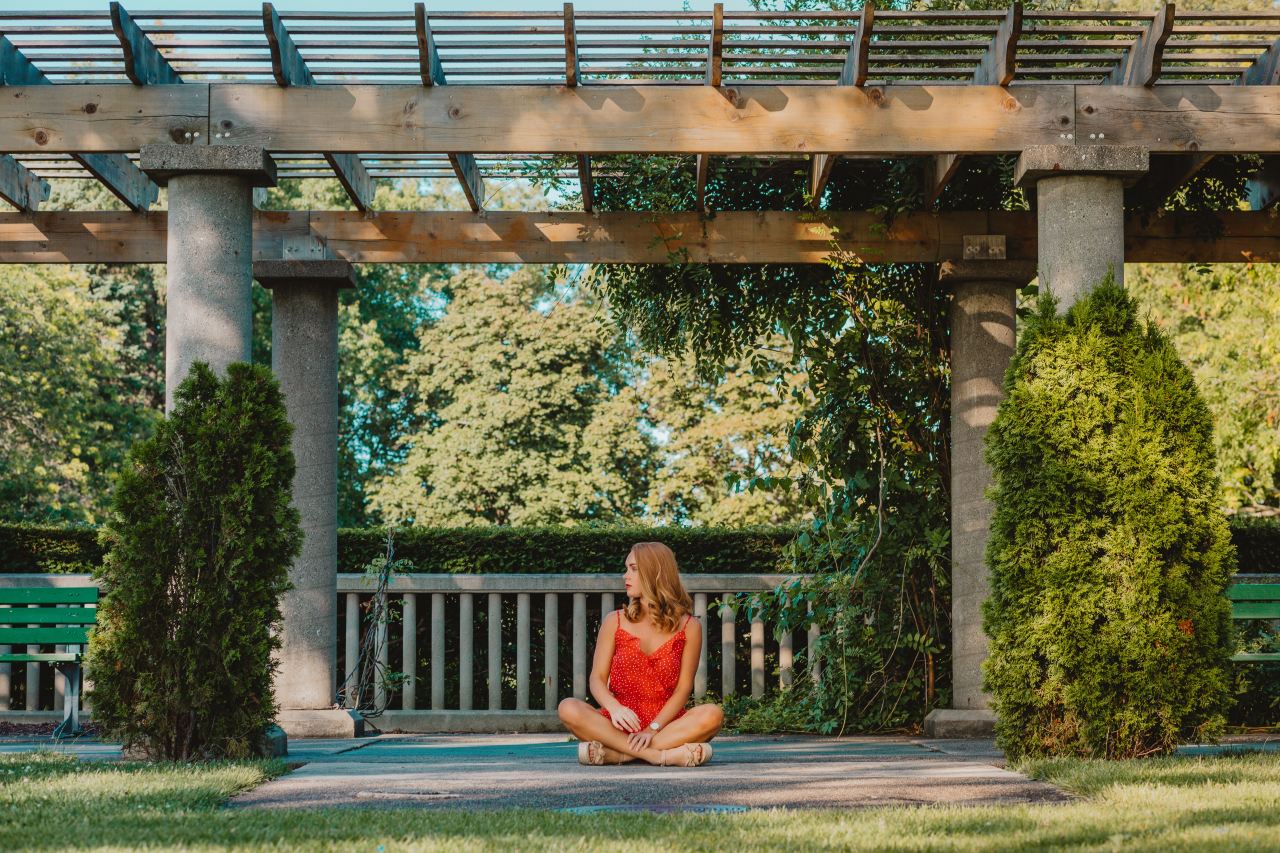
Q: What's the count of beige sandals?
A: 2